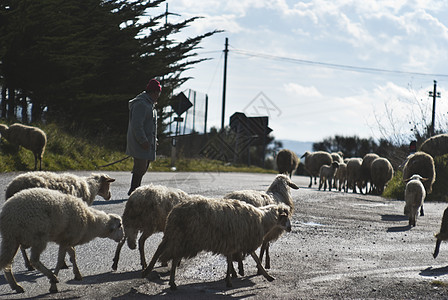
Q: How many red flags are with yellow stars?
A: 0